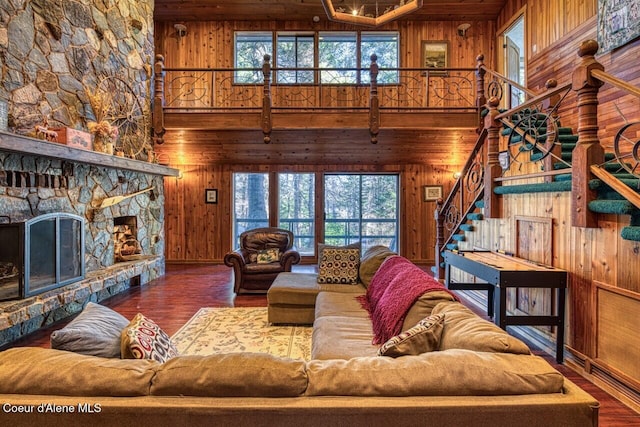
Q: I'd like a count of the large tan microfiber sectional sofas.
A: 1